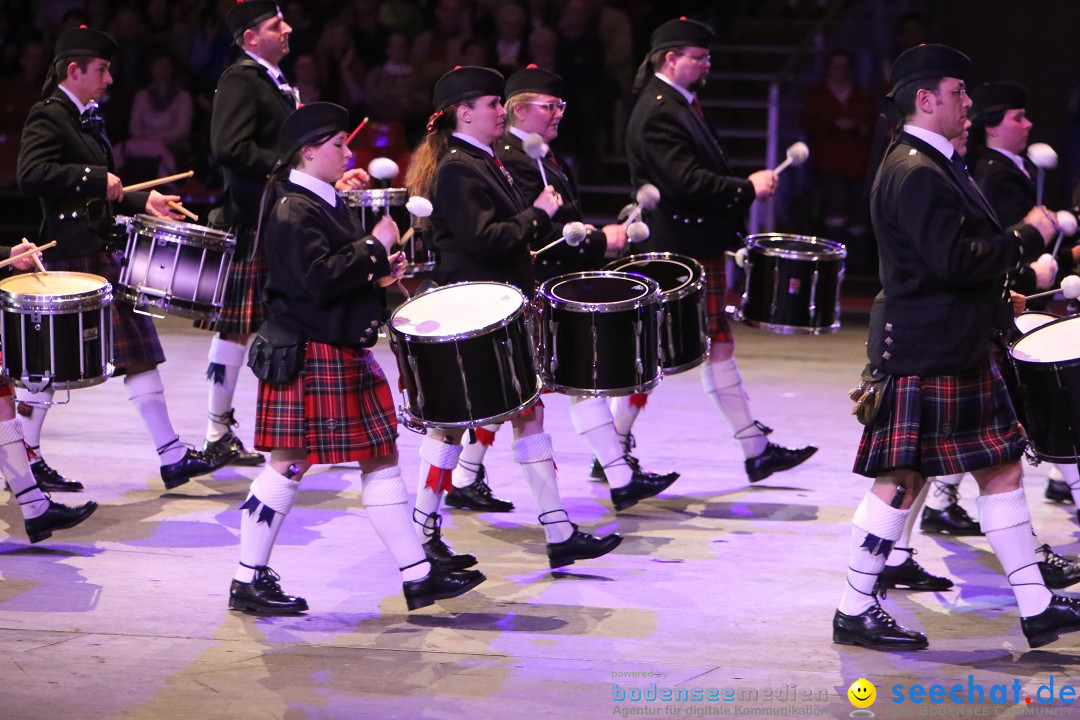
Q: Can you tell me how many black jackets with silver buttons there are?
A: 8